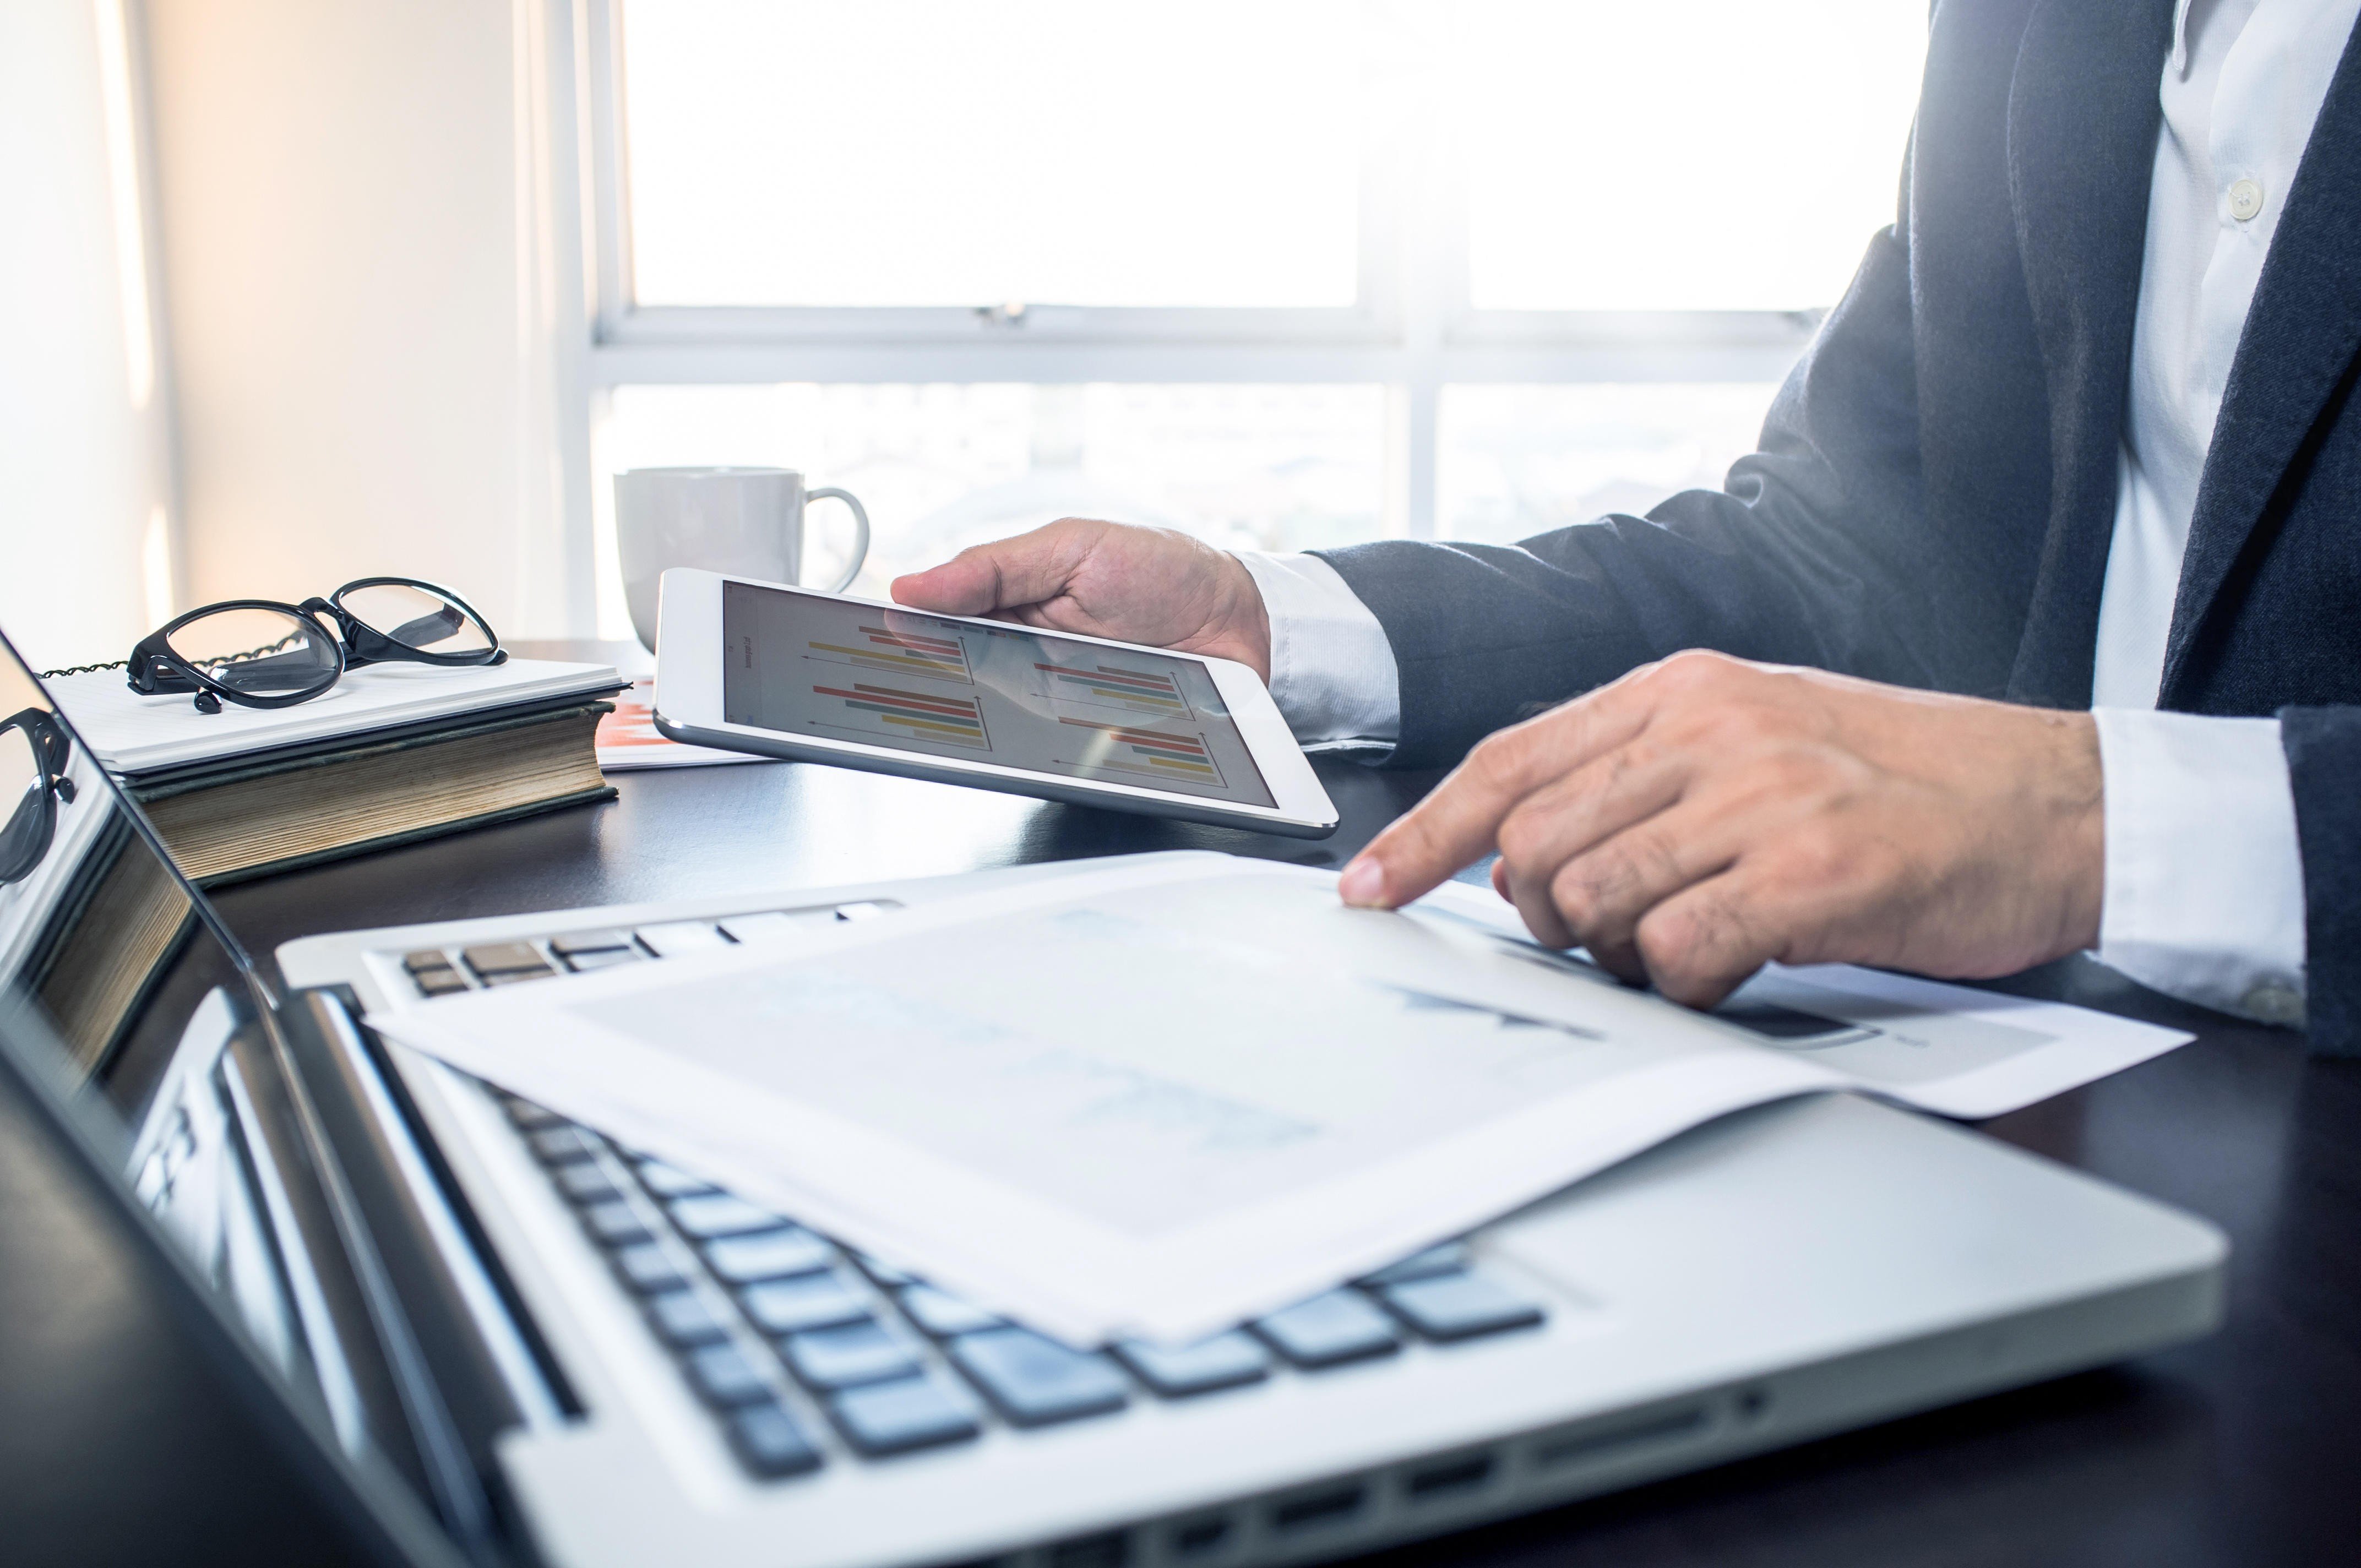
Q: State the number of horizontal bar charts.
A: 4